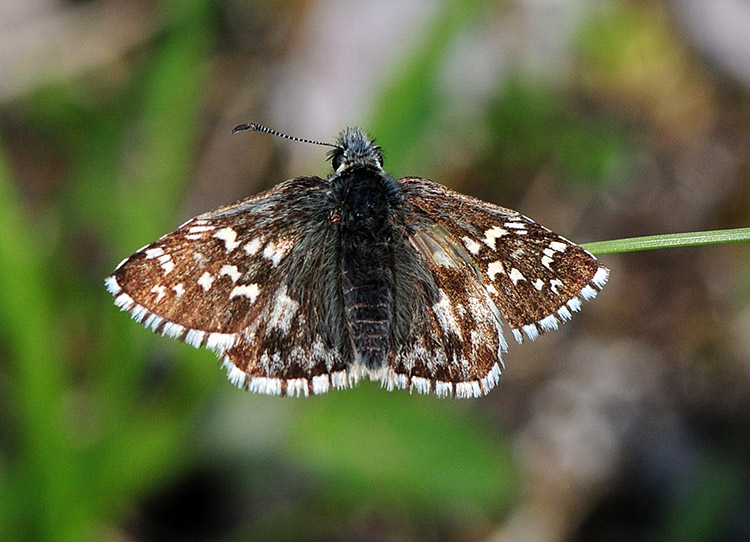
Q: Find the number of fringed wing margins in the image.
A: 4